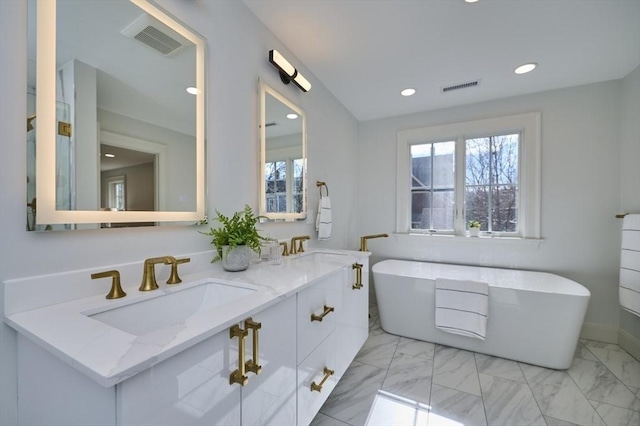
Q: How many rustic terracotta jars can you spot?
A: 0